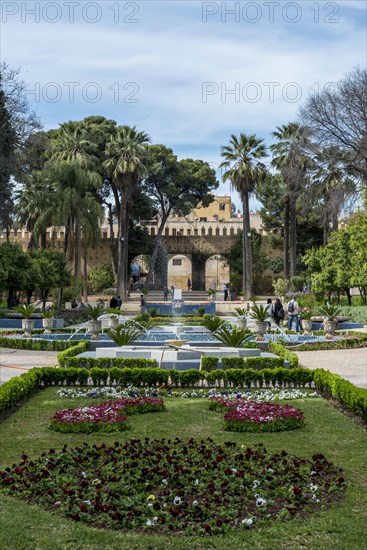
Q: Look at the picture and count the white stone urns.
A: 8